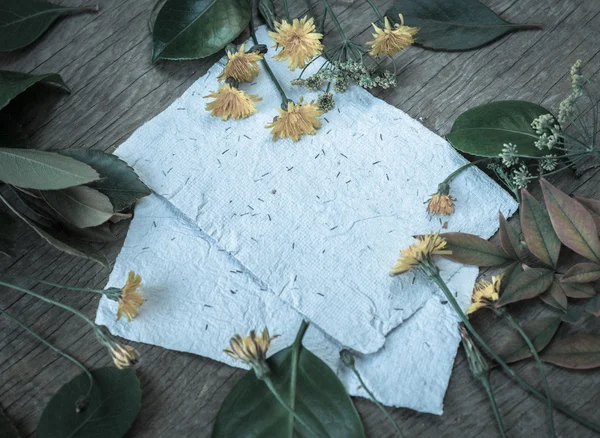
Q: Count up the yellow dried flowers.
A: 11